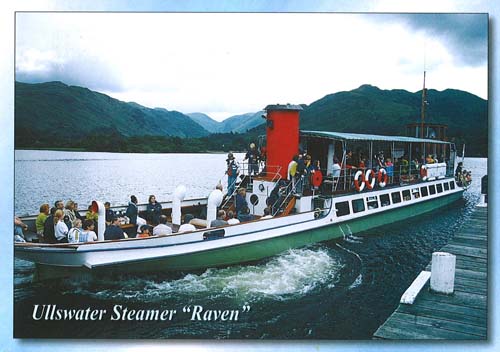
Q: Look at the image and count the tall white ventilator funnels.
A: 3